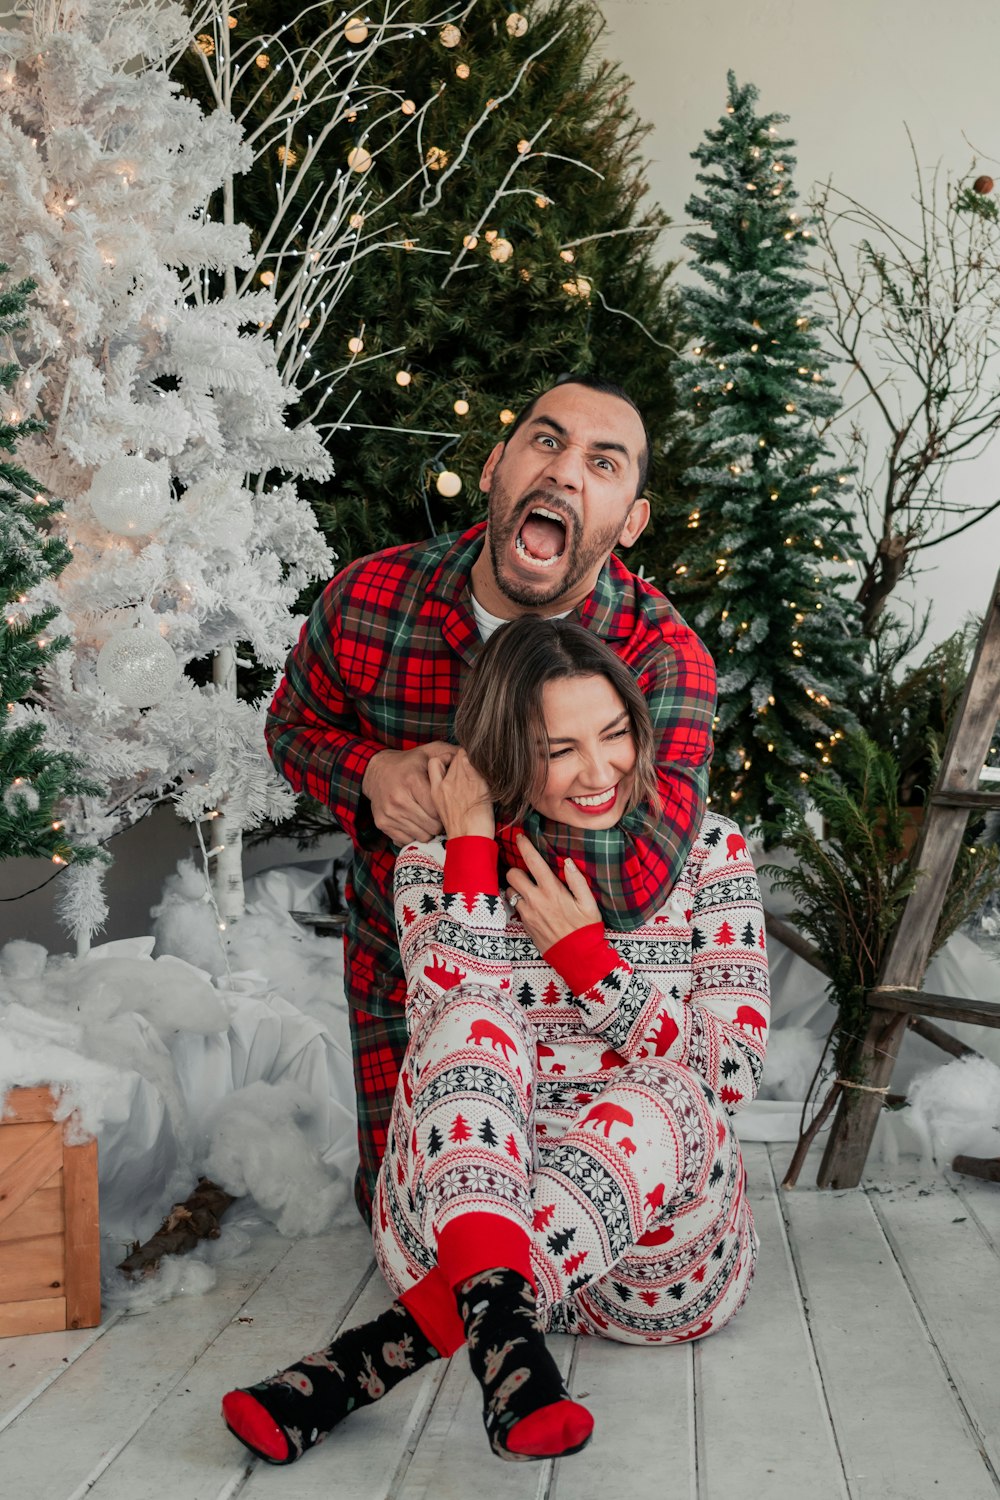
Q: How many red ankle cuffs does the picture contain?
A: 2